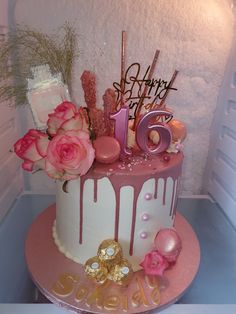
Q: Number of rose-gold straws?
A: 3